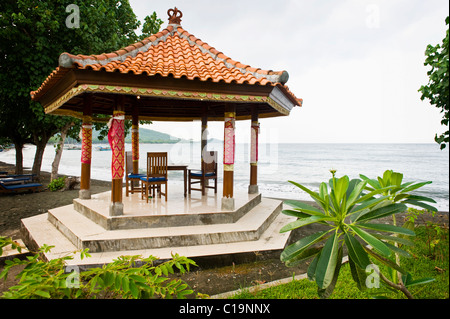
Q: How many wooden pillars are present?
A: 6